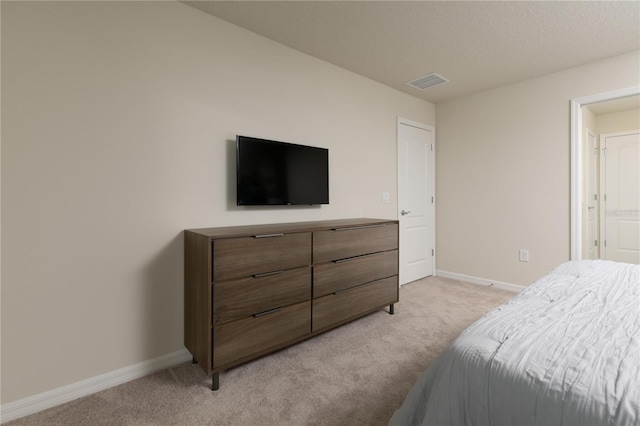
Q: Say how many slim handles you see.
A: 6